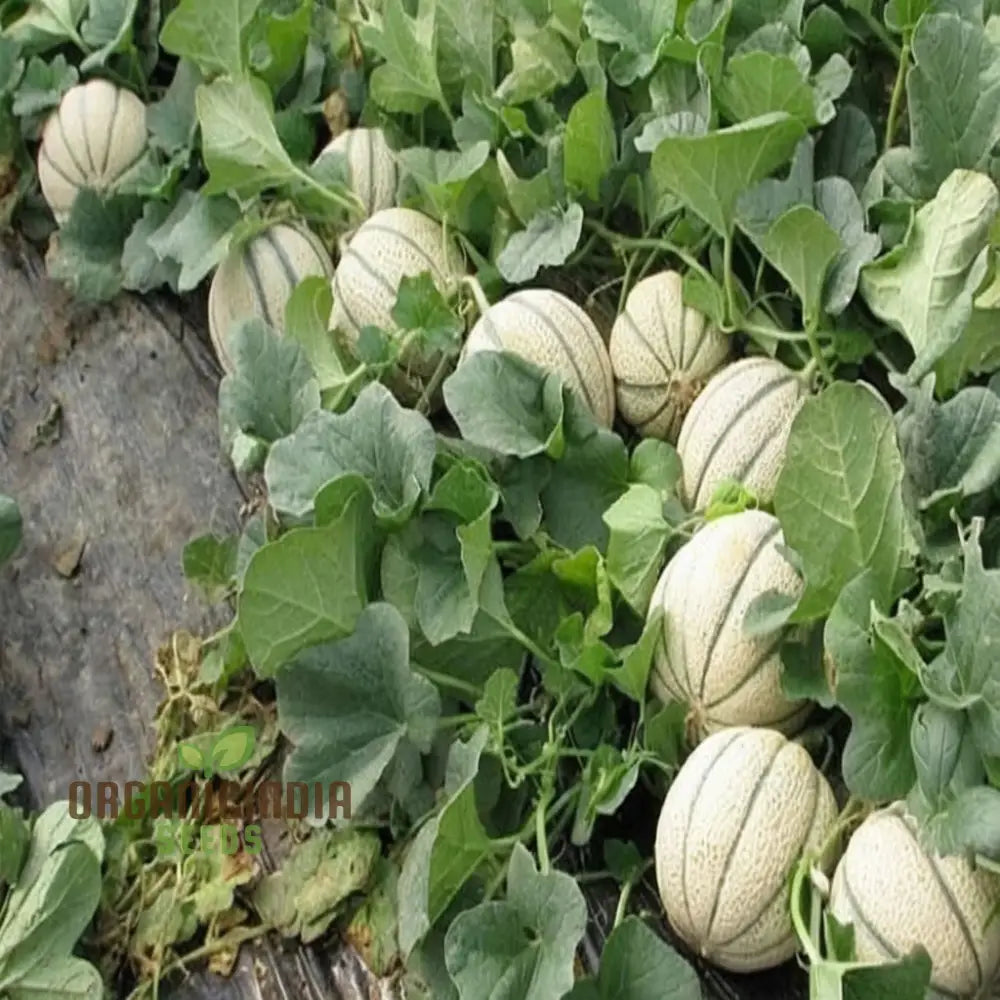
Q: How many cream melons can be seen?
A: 10